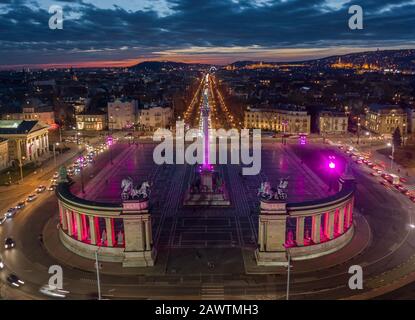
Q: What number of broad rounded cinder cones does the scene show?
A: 0